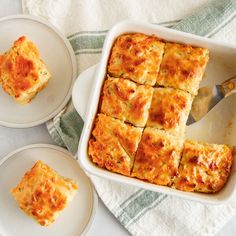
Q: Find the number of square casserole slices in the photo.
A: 9